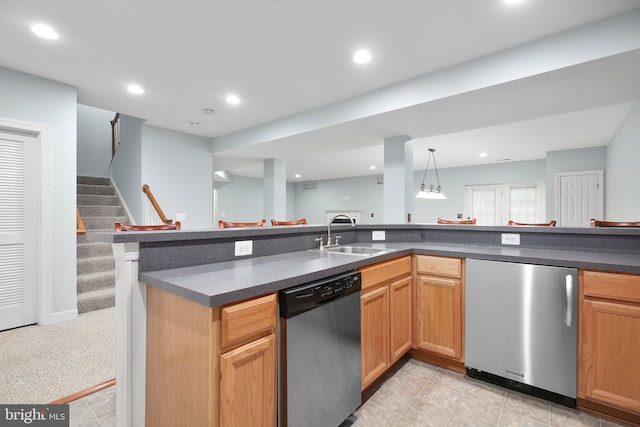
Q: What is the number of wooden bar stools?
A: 6